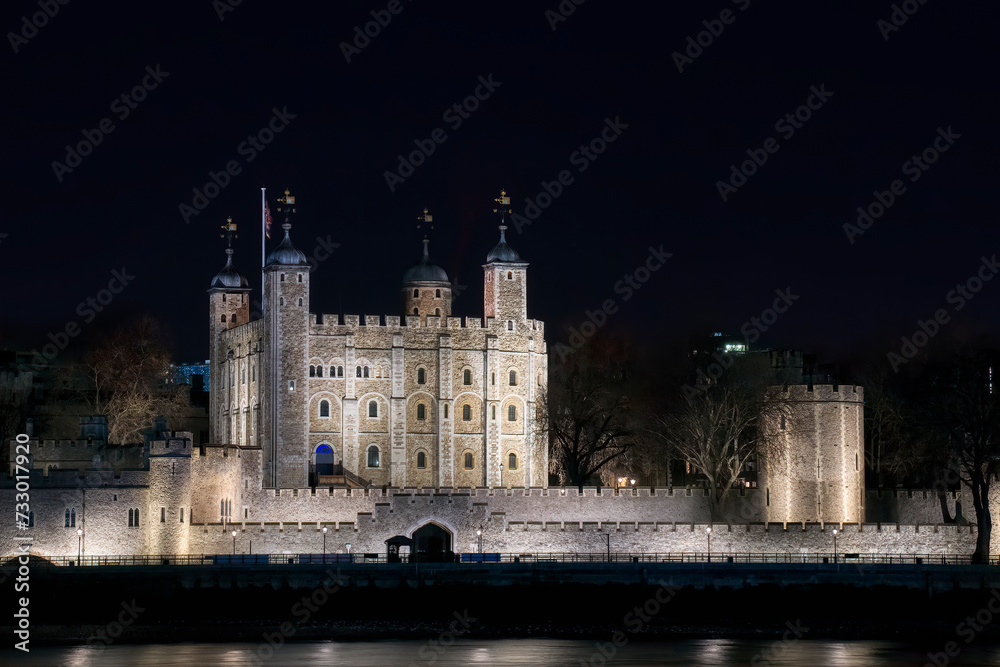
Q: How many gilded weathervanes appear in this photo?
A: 4